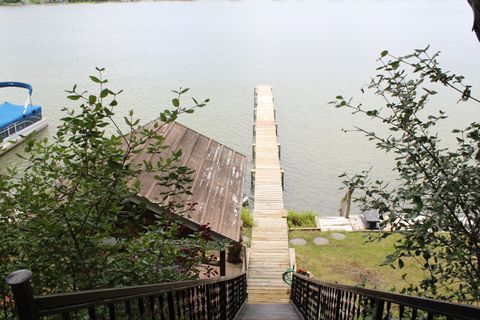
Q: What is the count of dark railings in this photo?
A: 2